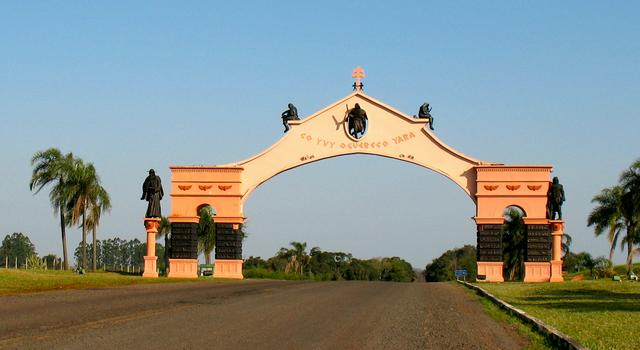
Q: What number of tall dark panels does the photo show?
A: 4